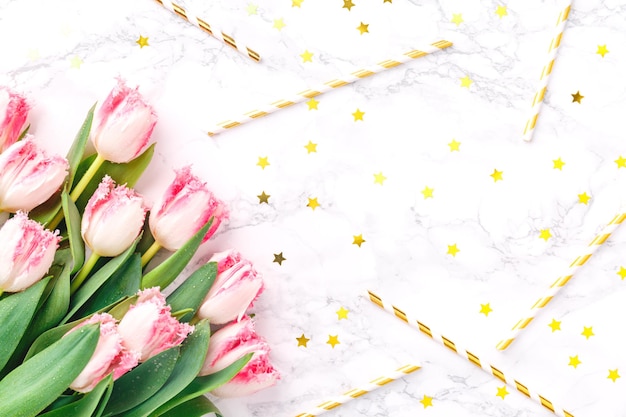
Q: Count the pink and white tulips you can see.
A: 10